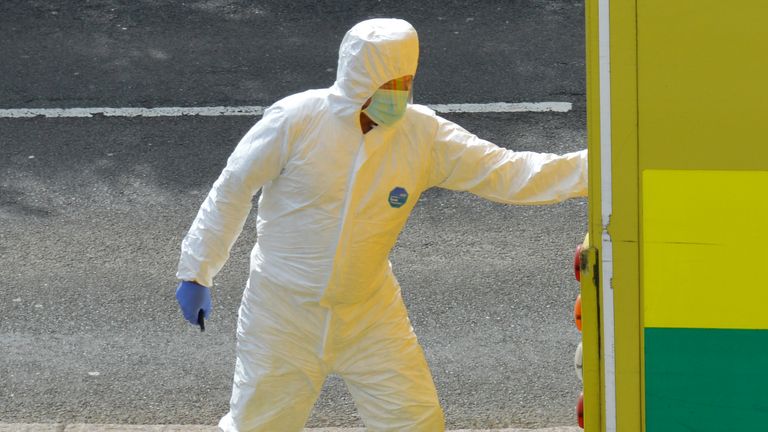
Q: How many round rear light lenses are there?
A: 4